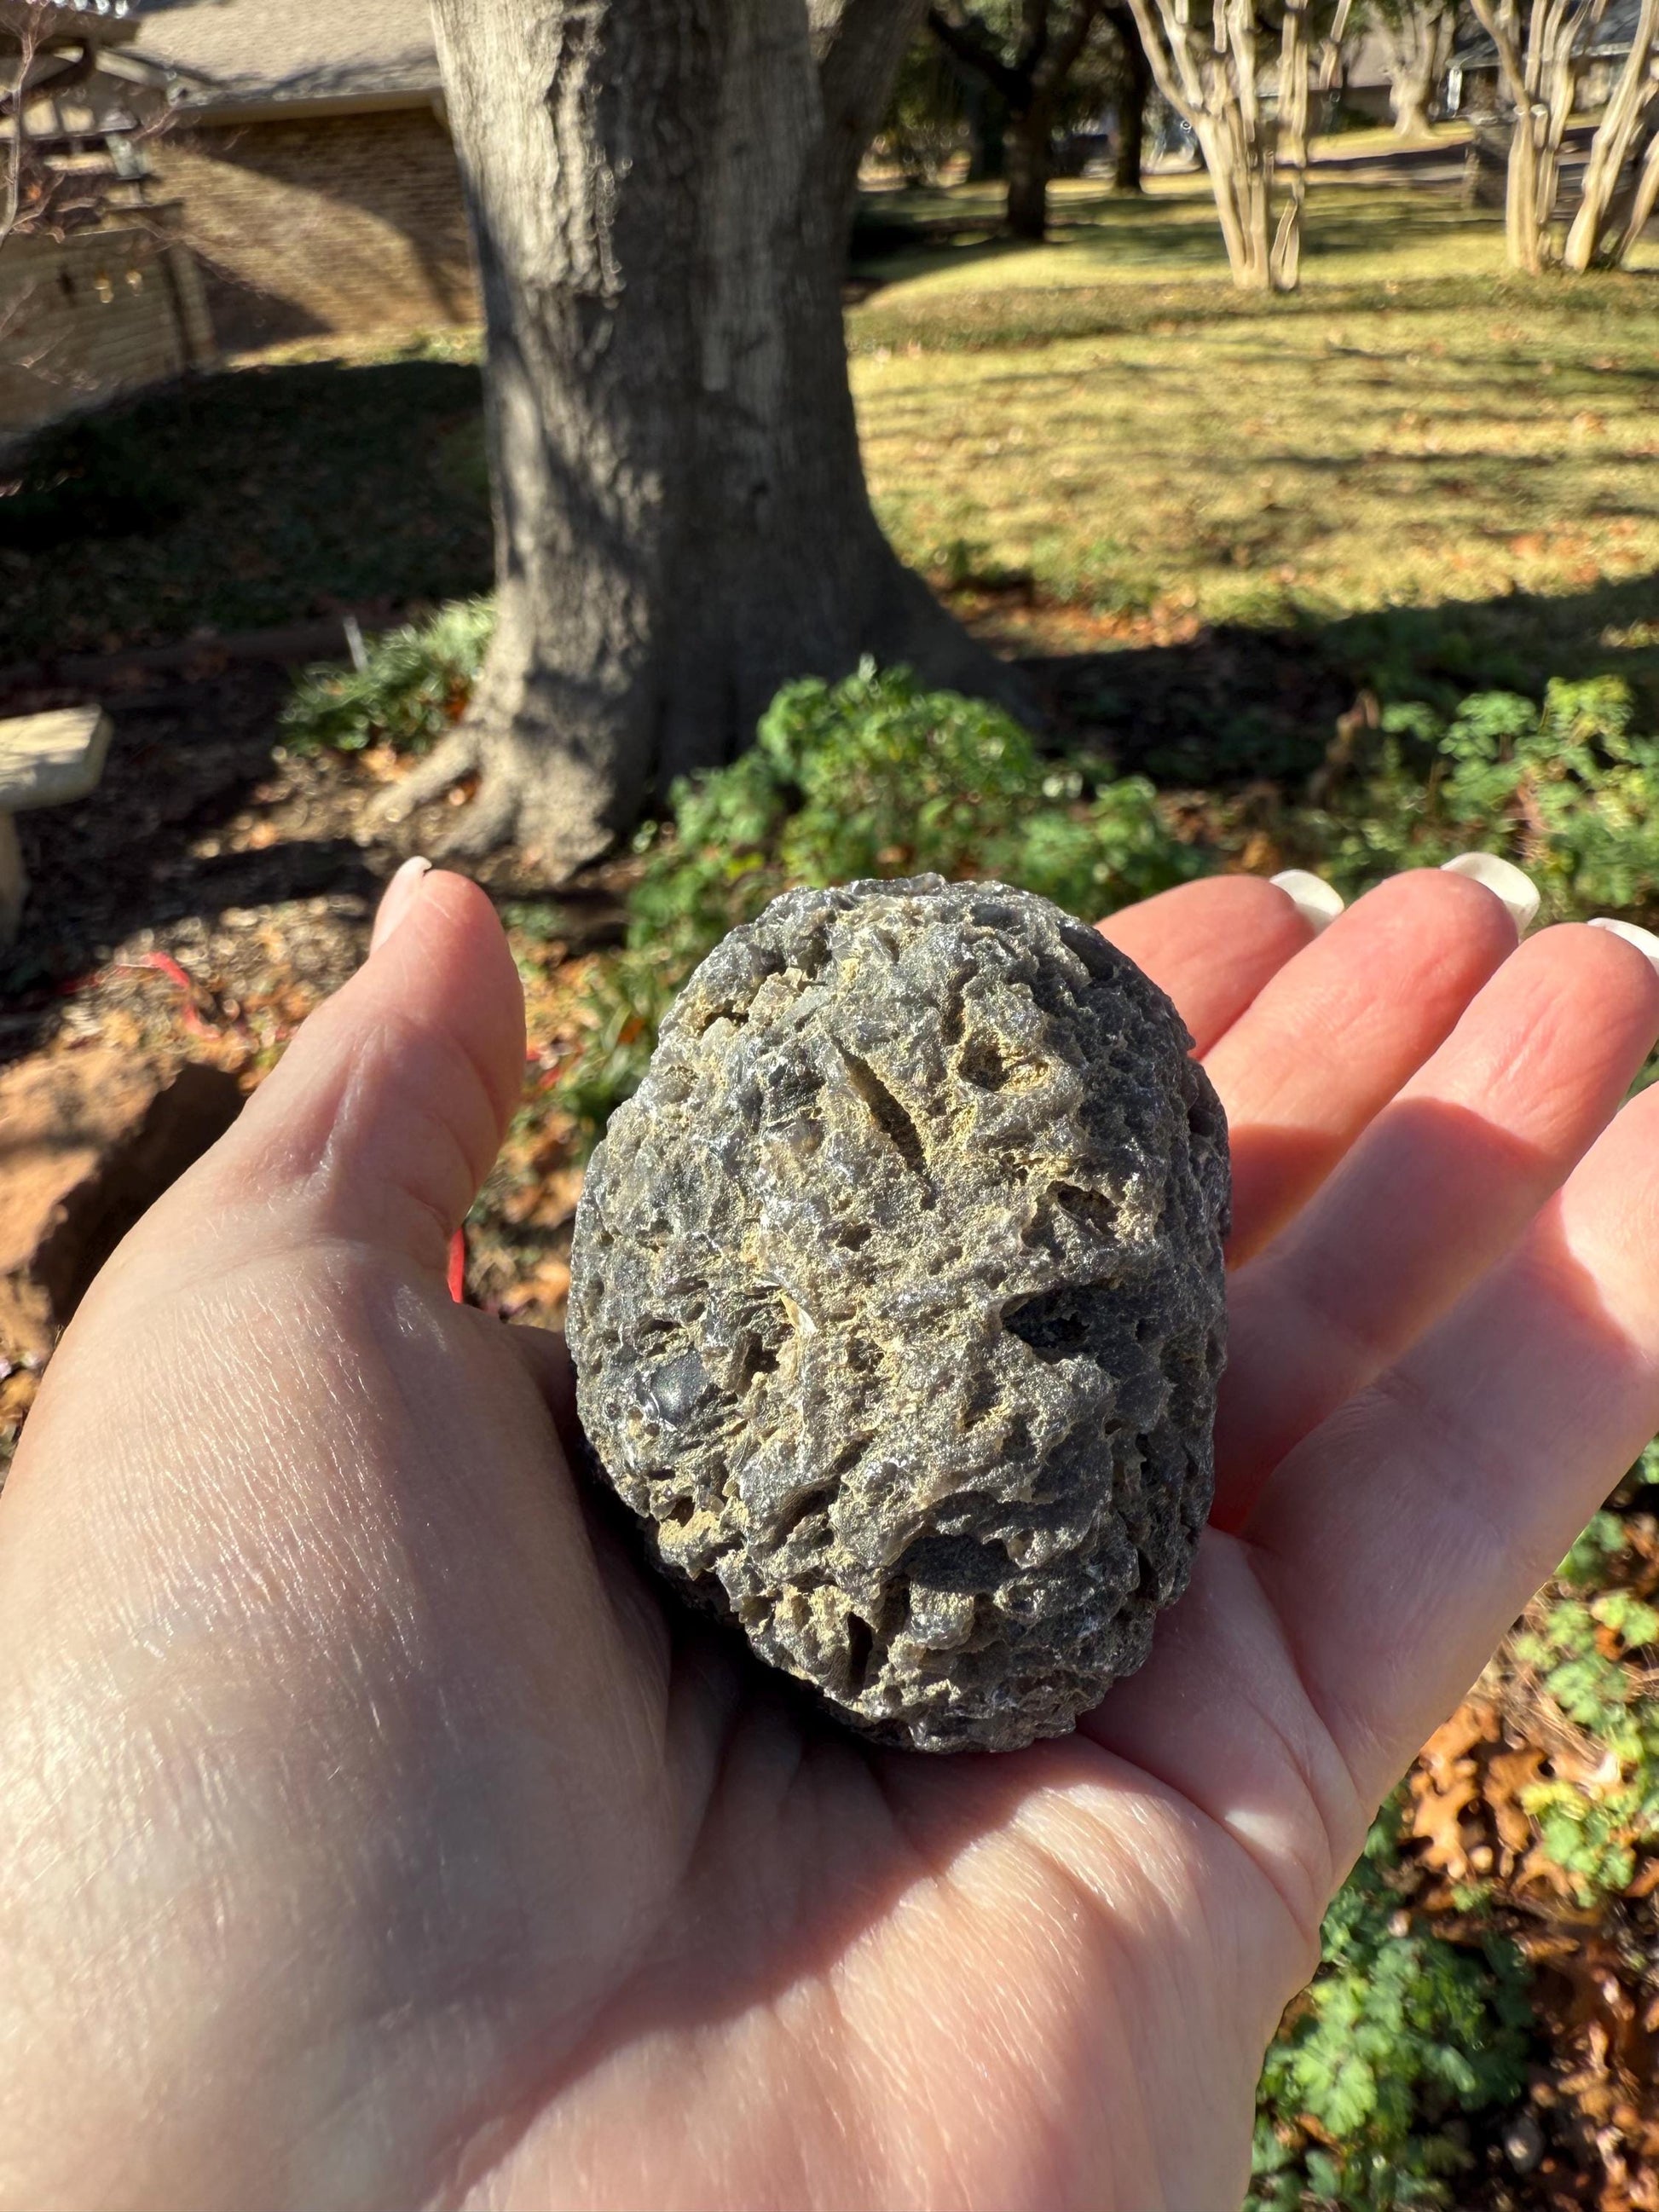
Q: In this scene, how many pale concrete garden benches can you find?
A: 1